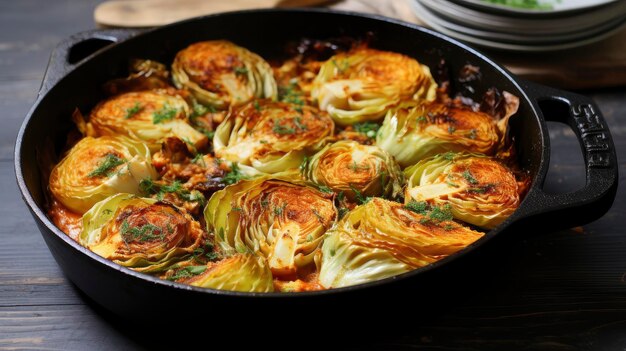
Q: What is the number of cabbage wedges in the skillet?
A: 12